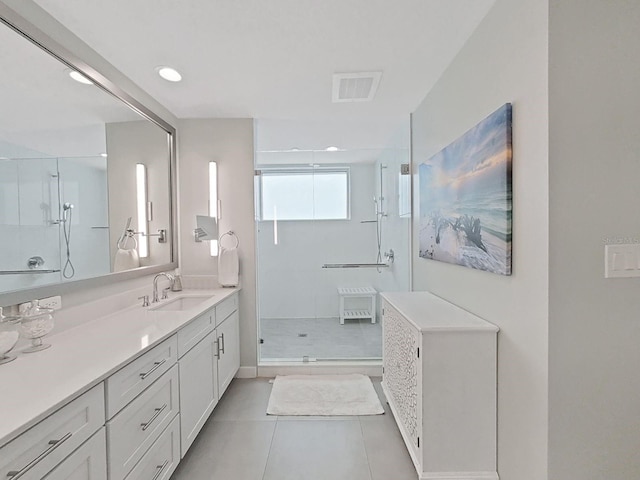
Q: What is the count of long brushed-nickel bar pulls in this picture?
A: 6